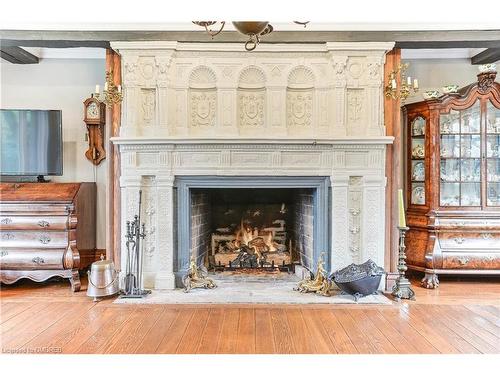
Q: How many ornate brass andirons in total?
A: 2